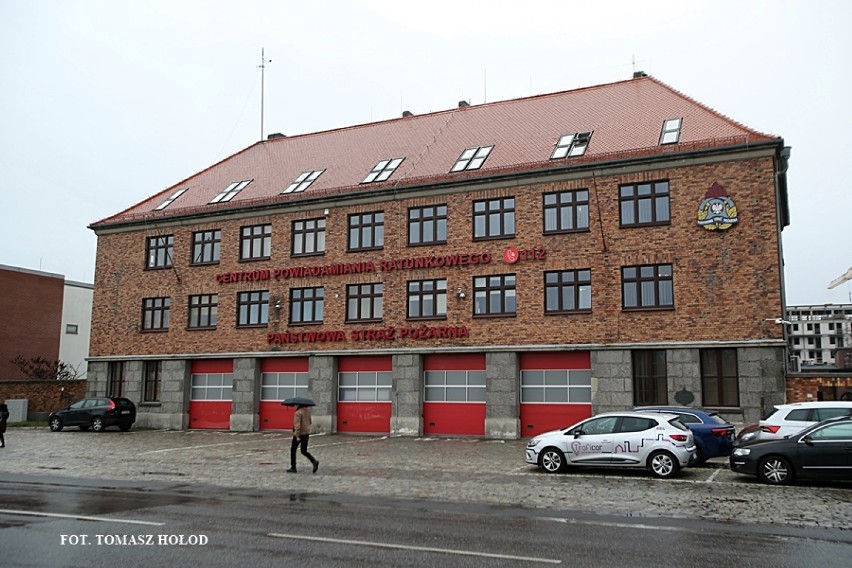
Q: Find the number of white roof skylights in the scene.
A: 7